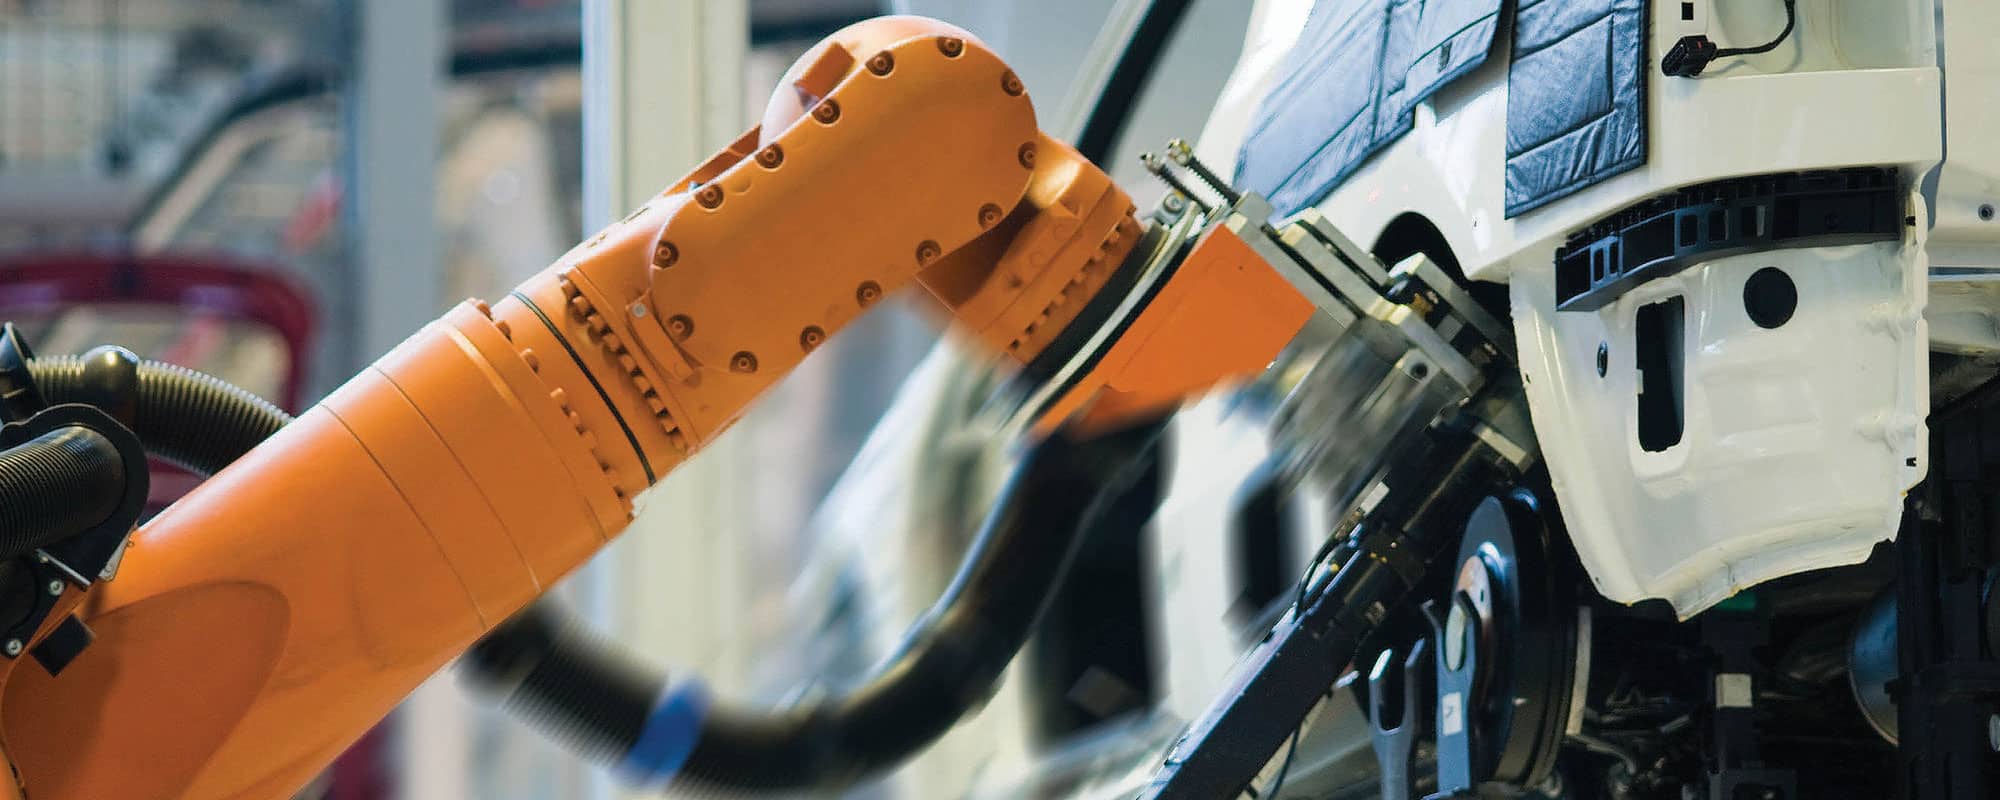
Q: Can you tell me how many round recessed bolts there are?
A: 14